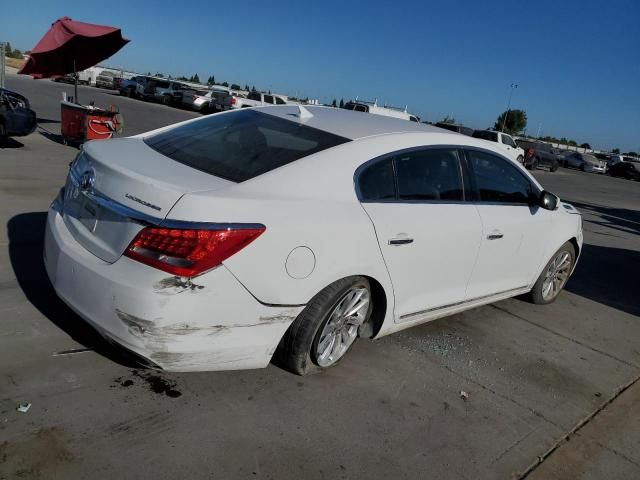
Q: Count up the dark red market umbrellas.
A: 1